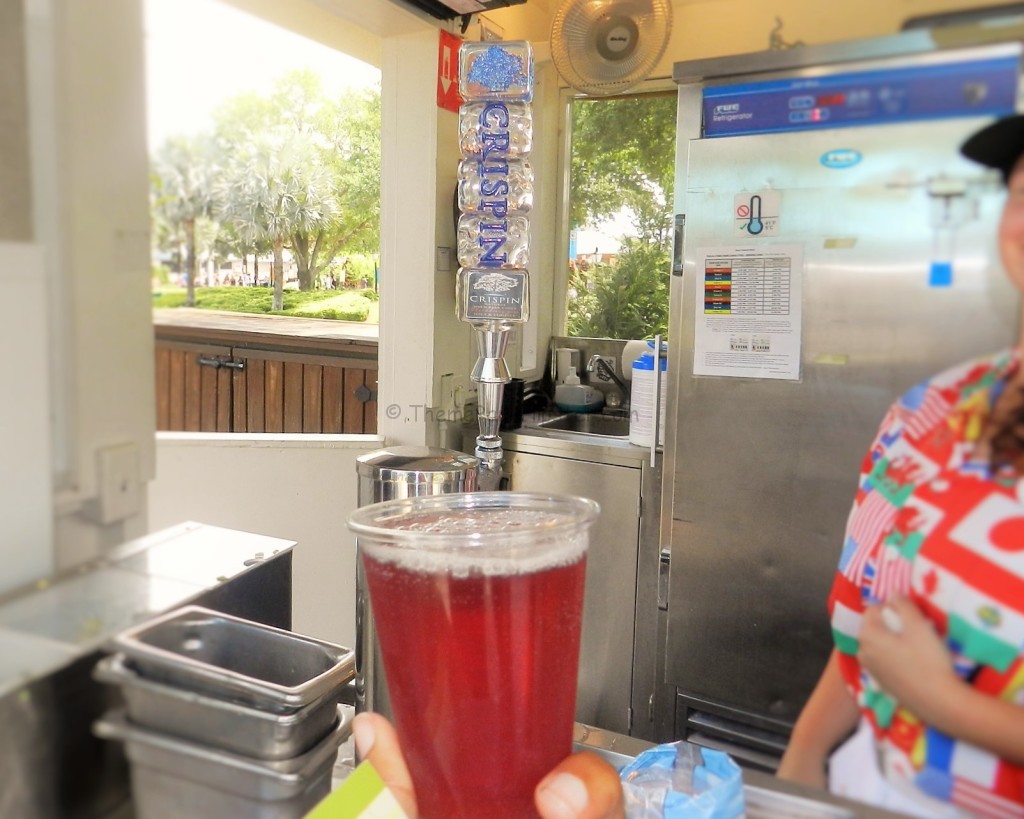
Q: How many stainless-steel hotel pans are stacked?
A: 3